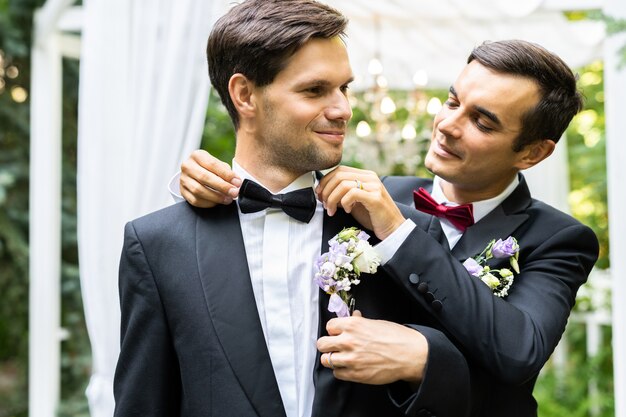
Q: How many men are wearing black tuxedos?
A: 2